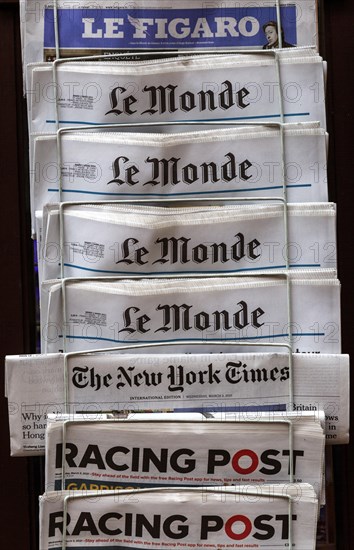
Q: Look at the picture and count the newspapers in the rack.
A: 8